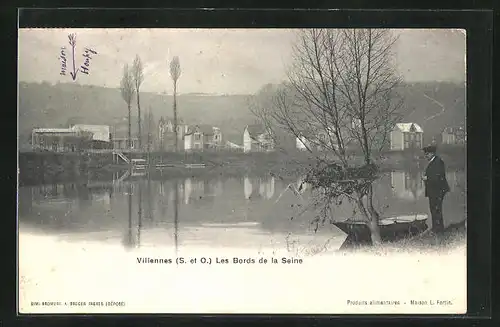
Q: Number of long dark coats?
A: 1